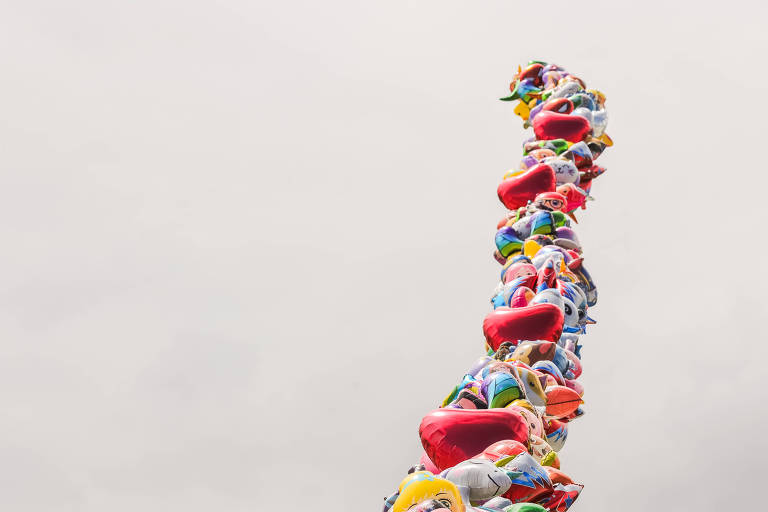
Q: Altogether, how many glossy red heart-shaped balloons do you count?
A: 4